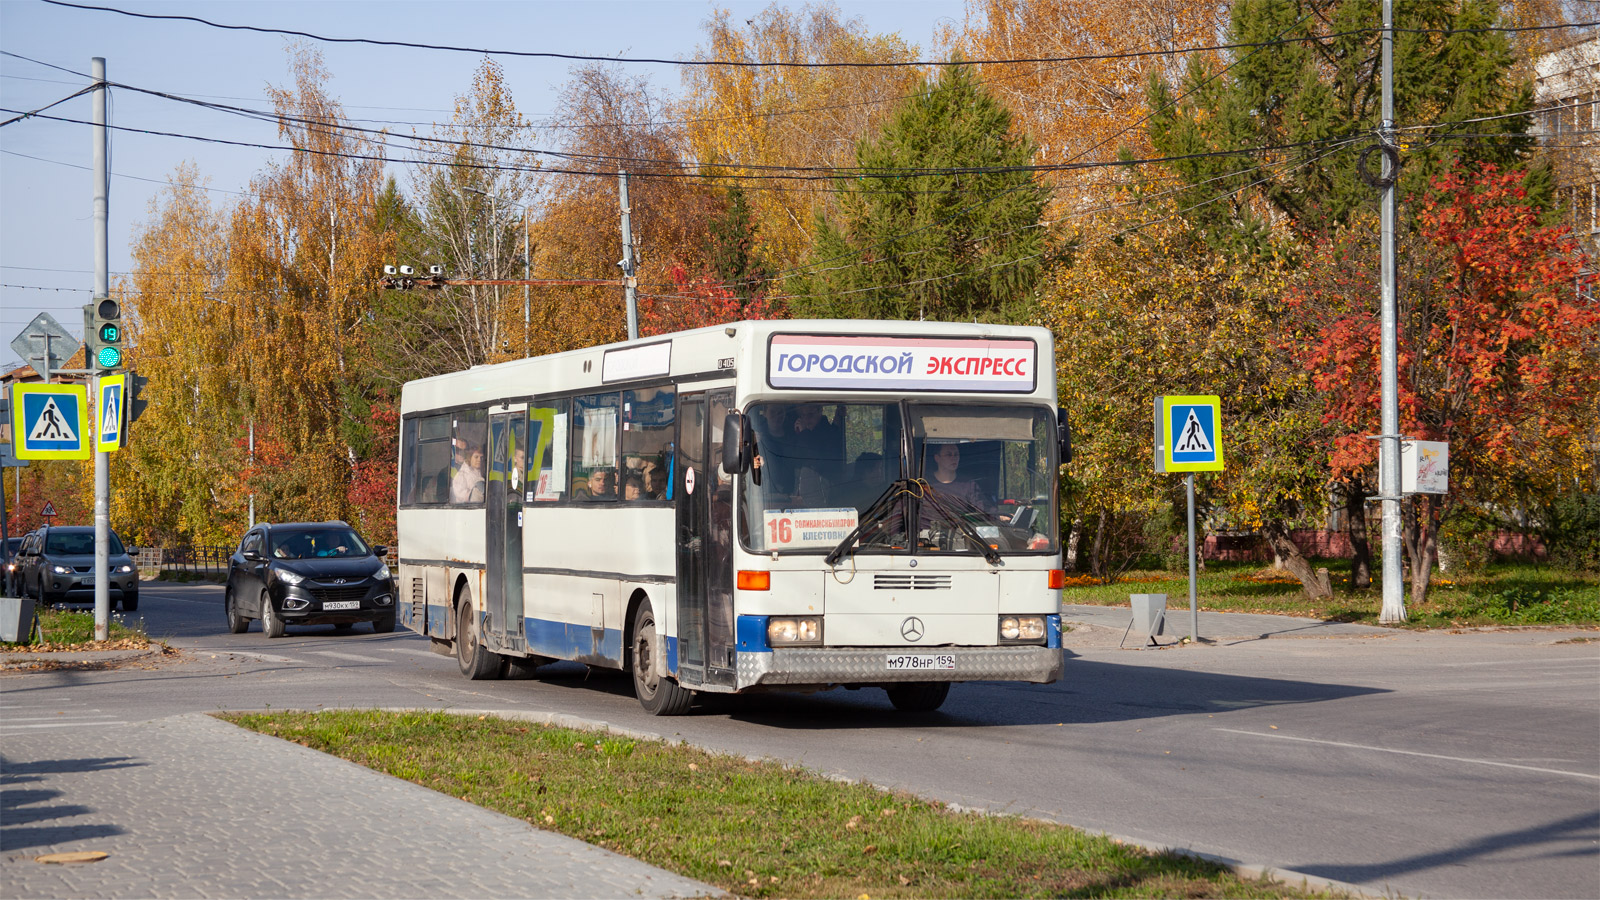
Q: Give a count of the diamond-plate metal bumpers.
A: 1